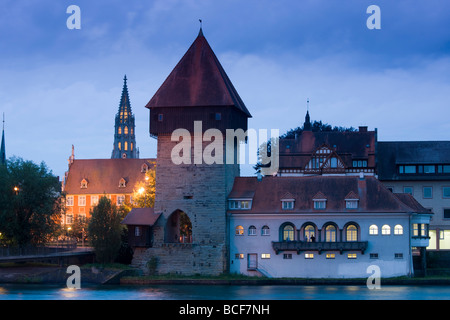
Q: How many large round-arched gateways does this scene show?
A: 1